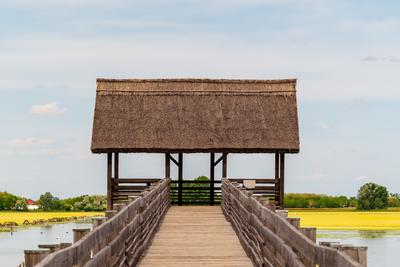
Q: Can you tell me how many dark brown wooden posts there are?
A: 8